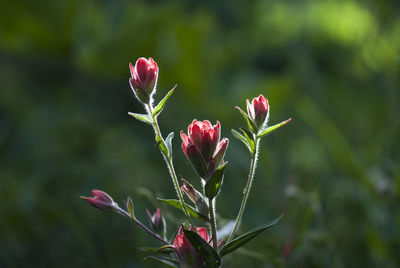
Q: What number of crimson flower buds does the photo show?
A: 7